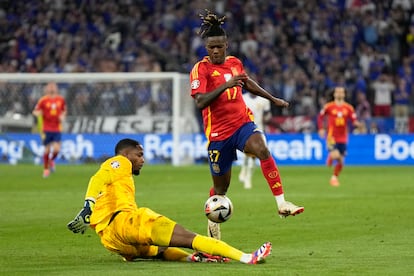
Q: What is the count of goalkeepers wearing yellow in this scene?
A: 1